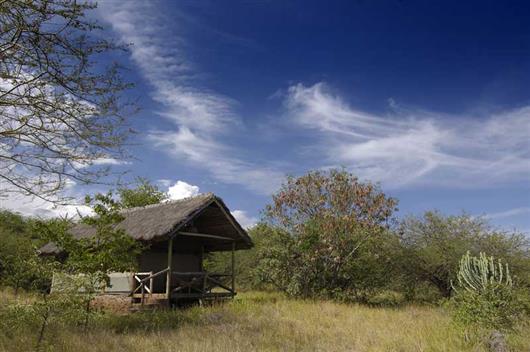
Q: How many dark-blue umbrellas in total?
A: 0